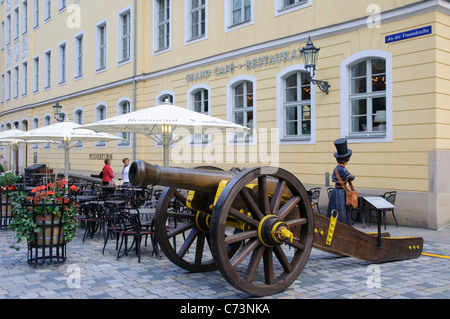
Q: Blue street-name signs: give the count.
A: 1